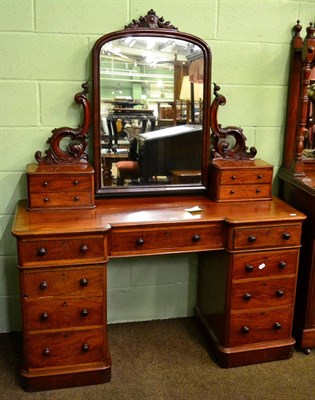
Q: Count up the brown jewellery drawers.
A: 4